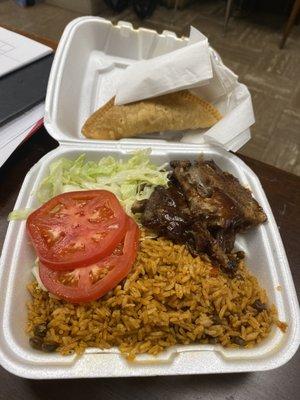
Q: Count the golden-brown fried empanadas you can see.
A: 1